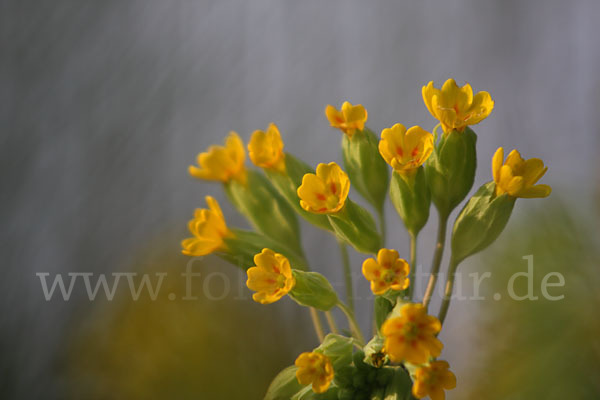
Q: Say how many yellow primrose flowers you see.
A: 13